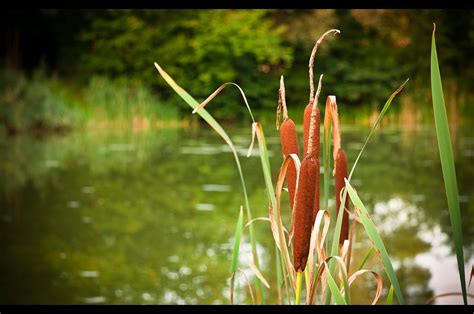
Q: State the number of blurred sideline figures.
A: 0